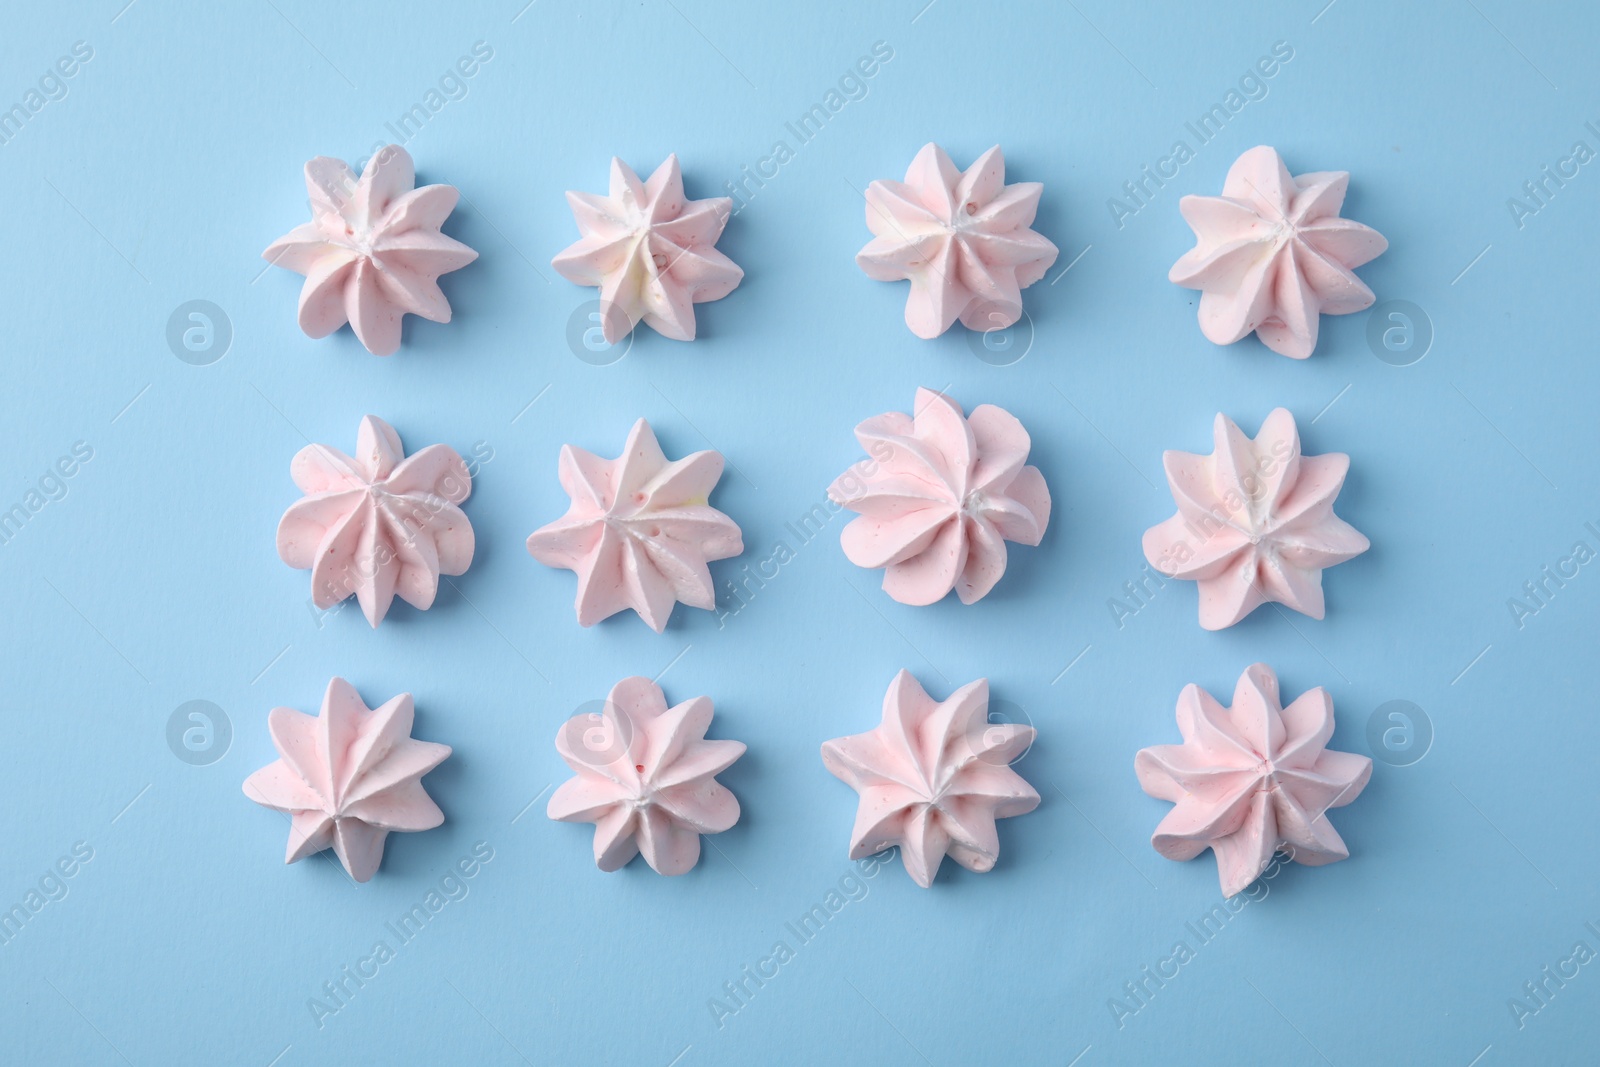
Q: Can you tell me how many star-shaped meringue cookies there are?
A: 12